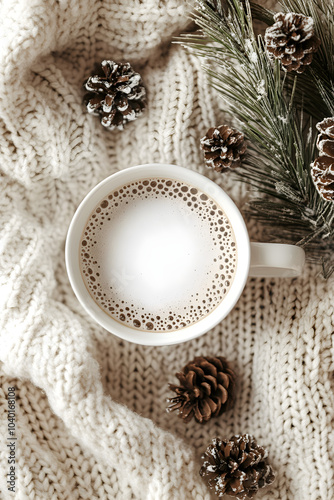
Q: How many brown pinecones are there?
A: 6